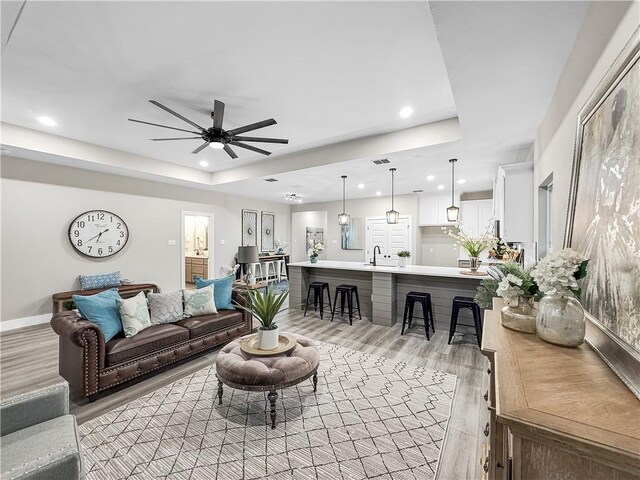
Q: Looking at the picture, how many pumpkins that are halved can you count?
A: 0